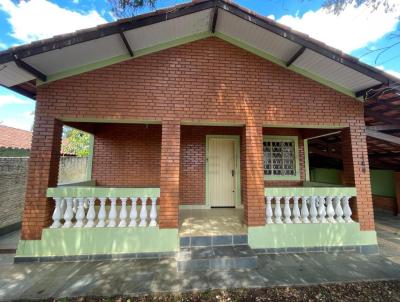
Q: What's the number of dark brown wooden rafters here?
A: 5